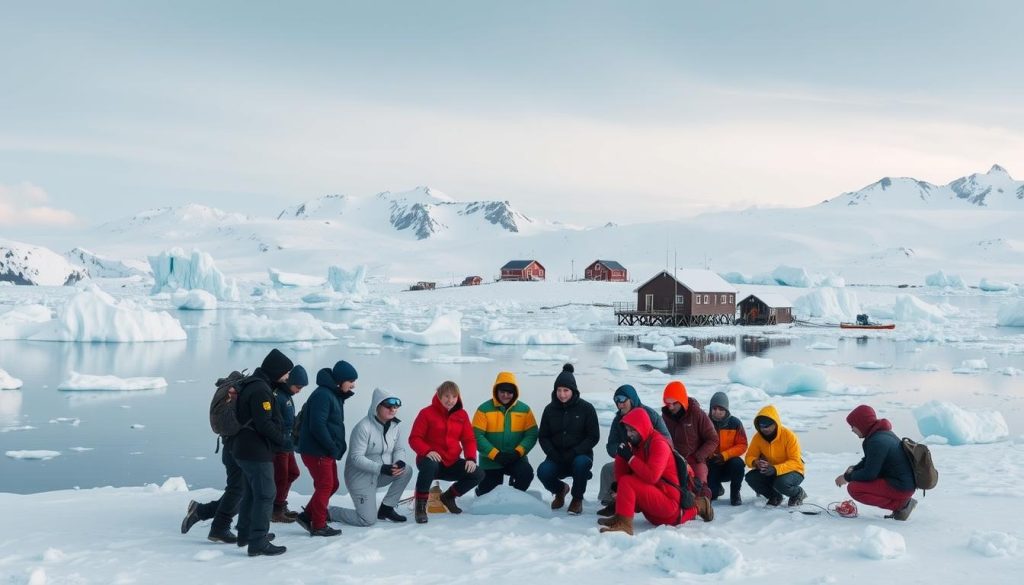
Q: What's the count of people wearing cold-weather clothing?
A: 13